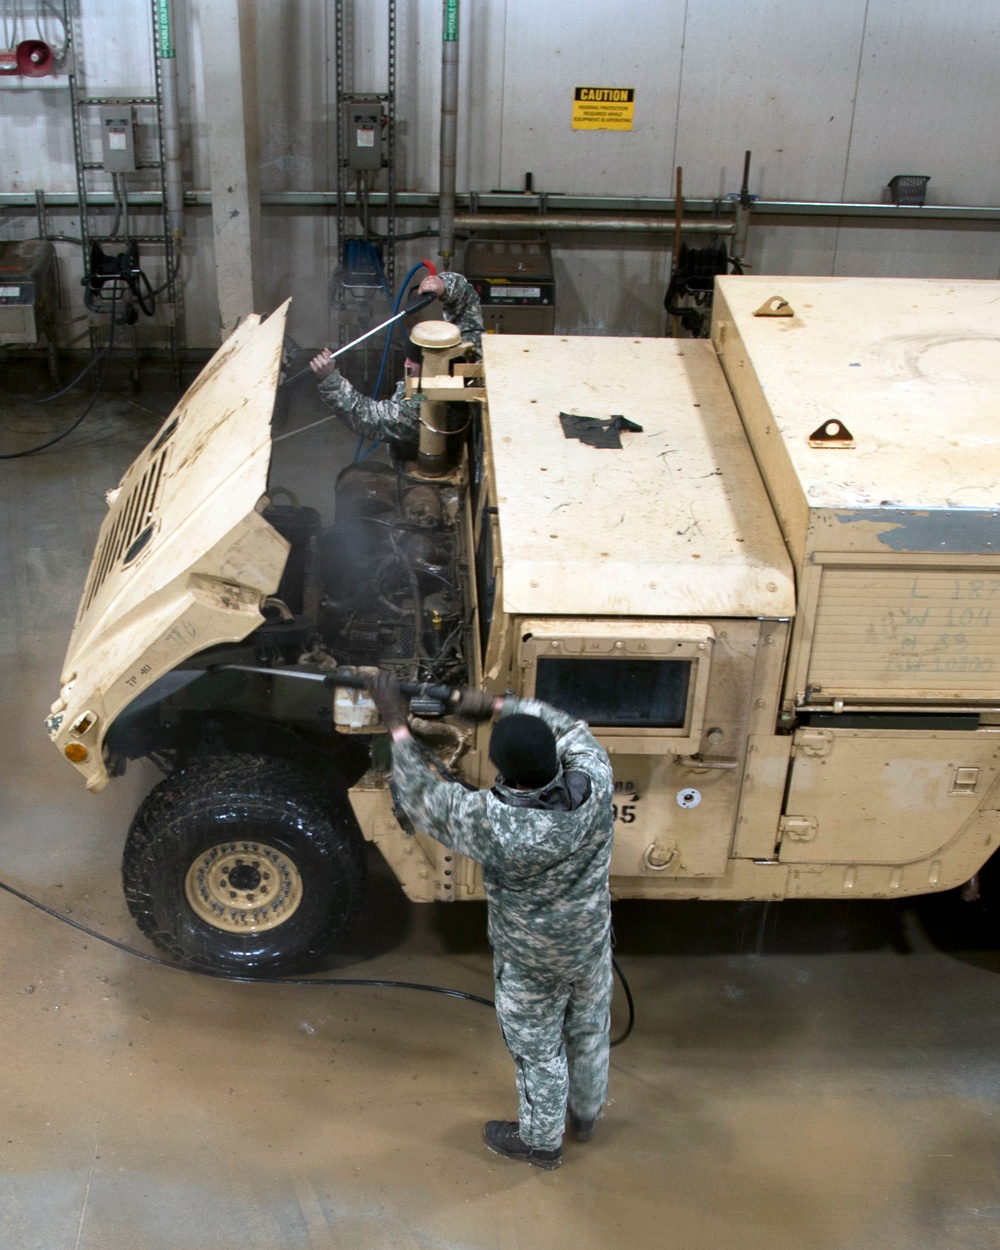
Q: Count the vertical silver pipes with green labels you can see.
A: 2